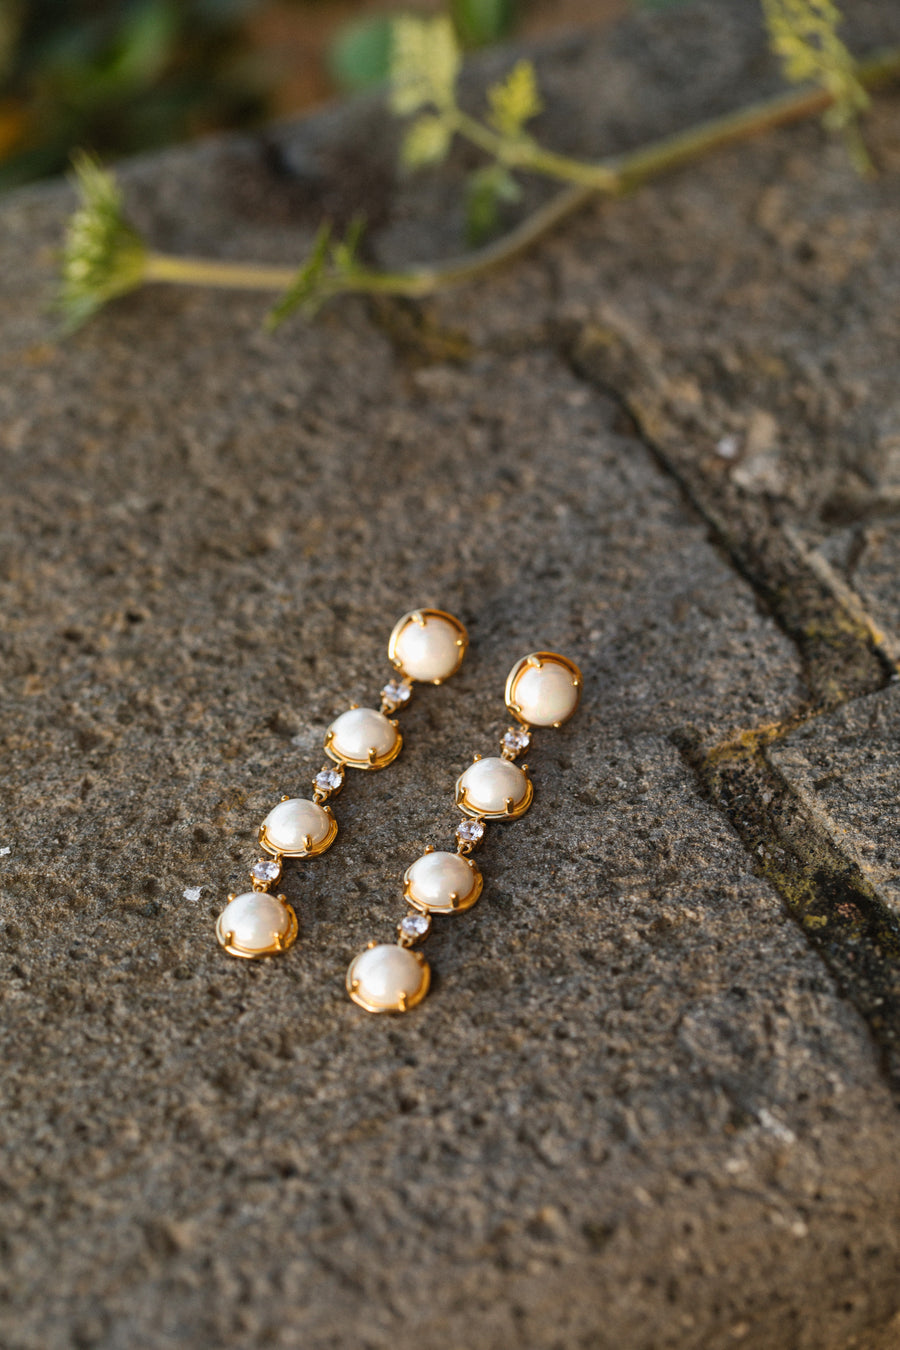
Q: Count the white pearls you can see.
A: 8